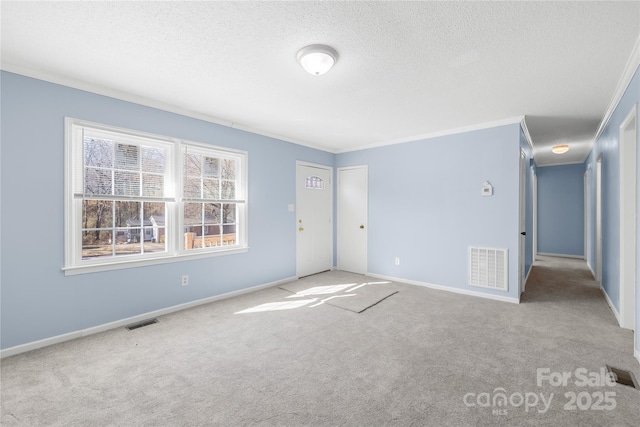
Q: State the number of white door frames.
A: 7